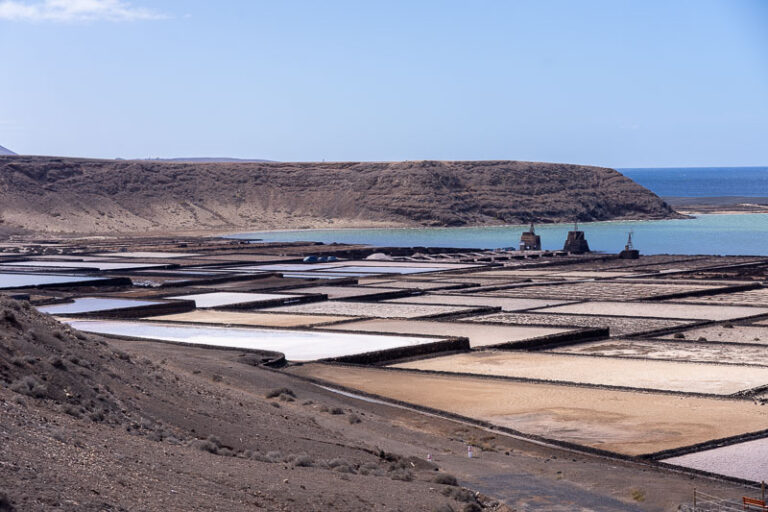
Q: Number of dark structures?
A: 3